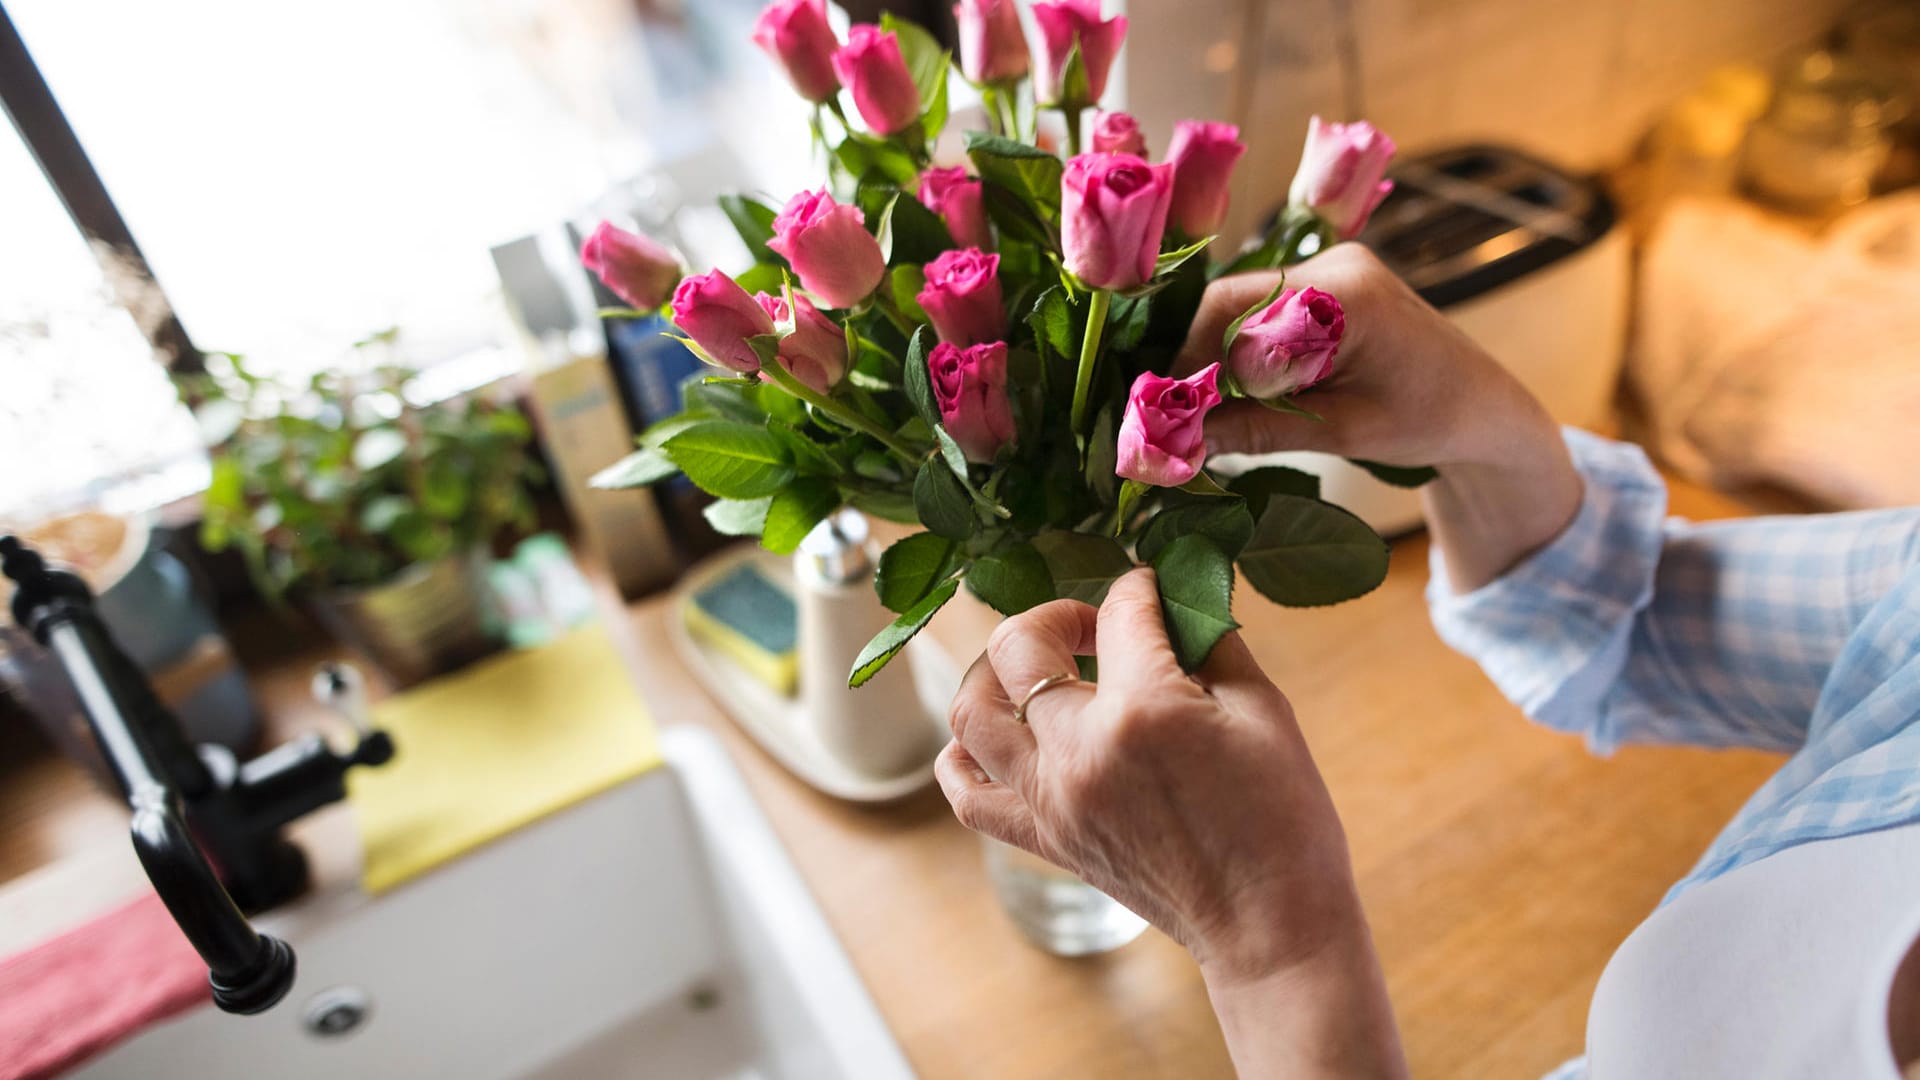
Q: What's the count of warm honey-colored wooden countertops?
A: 1